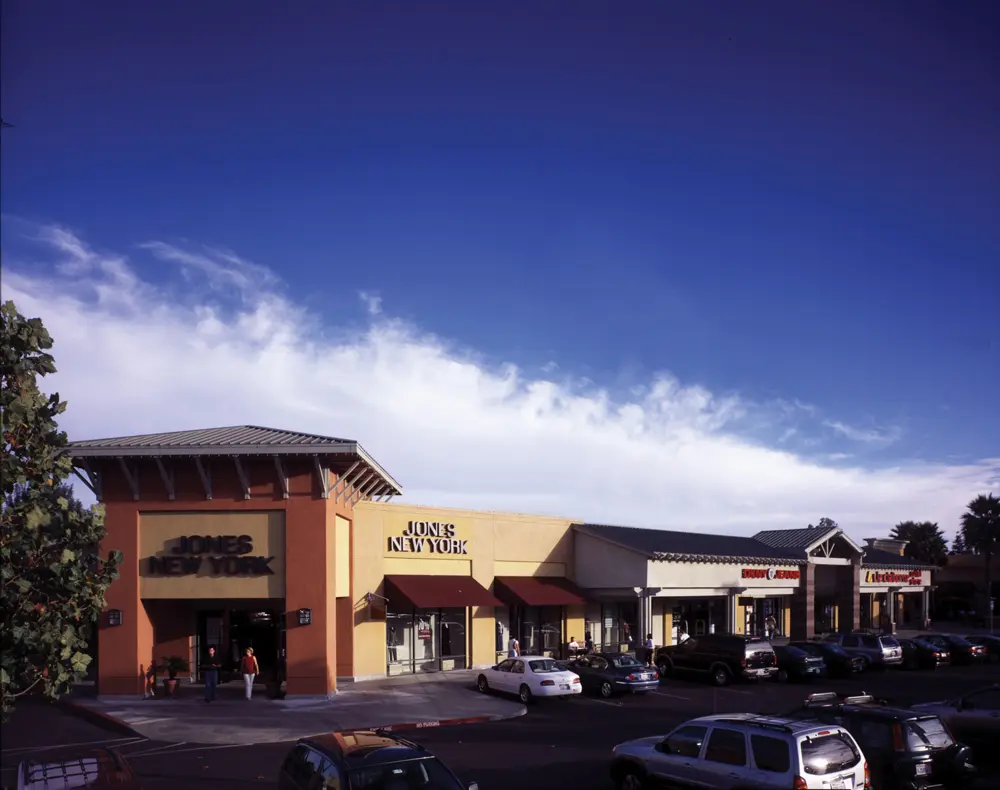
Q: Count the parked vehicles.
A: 14